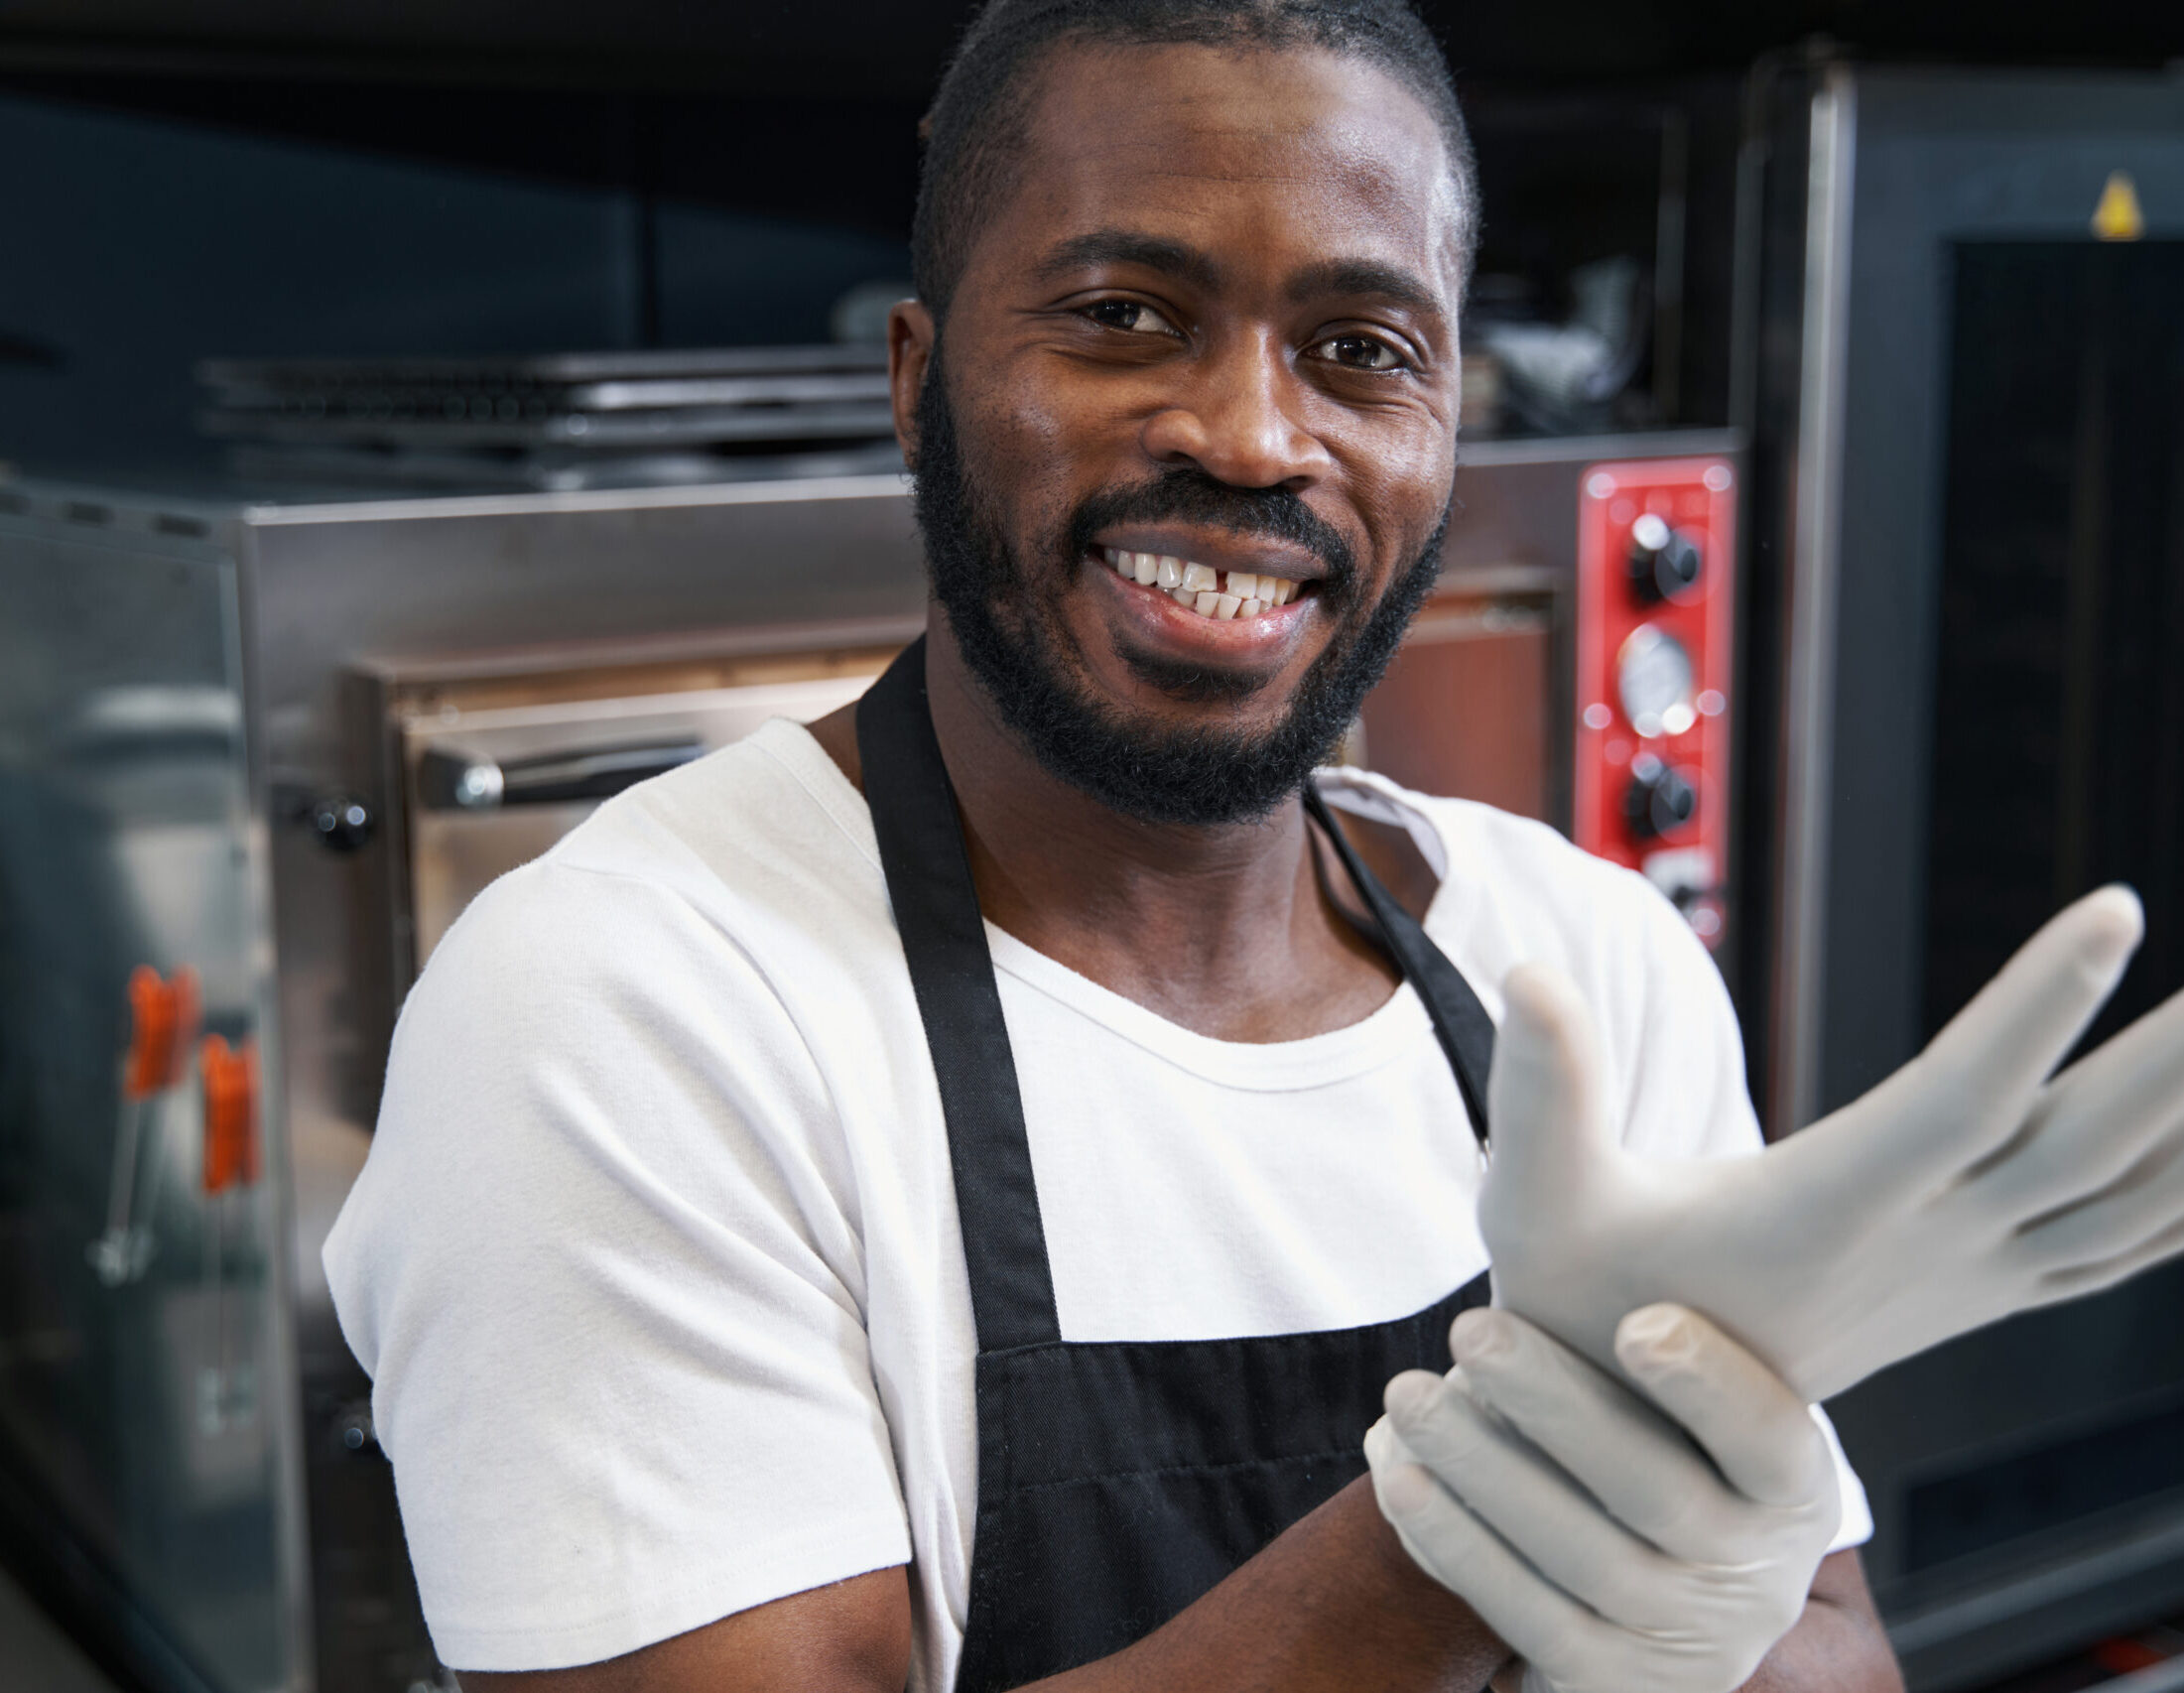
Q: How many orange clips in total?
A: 2